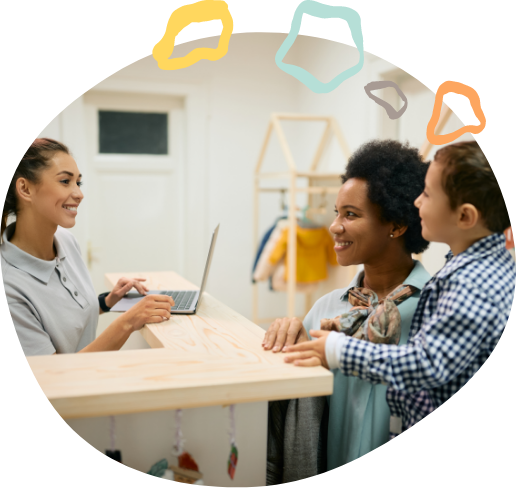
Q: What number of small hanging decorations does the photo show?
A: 3